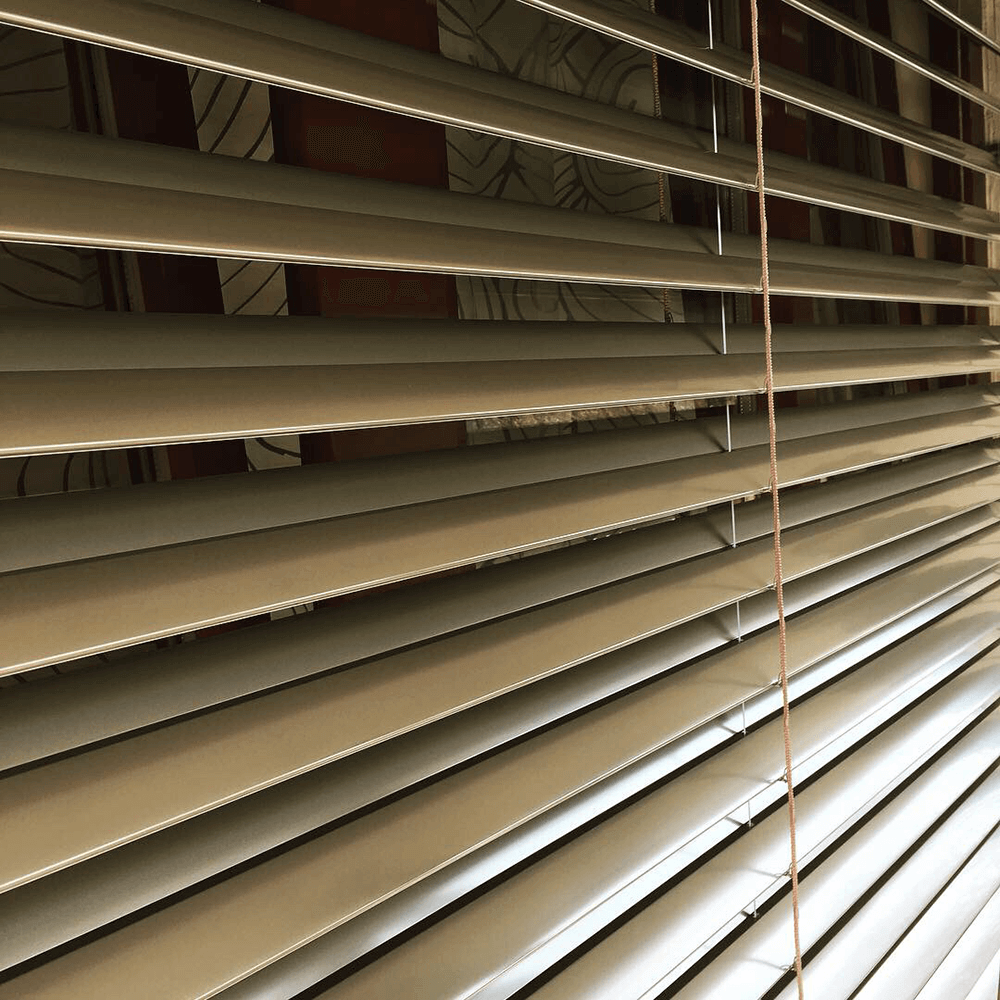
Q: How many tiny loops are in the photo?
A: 10